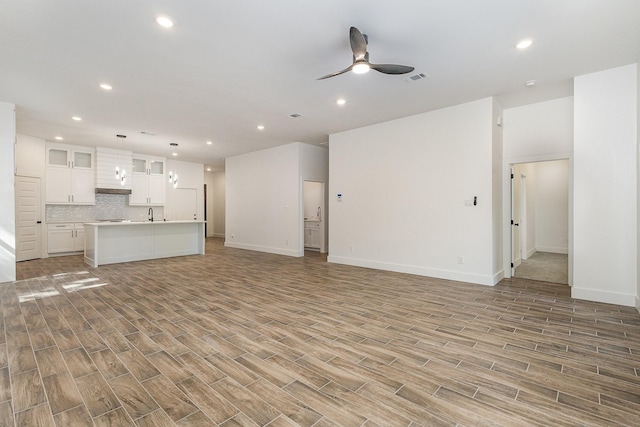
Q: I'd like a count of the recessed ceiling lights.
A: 10